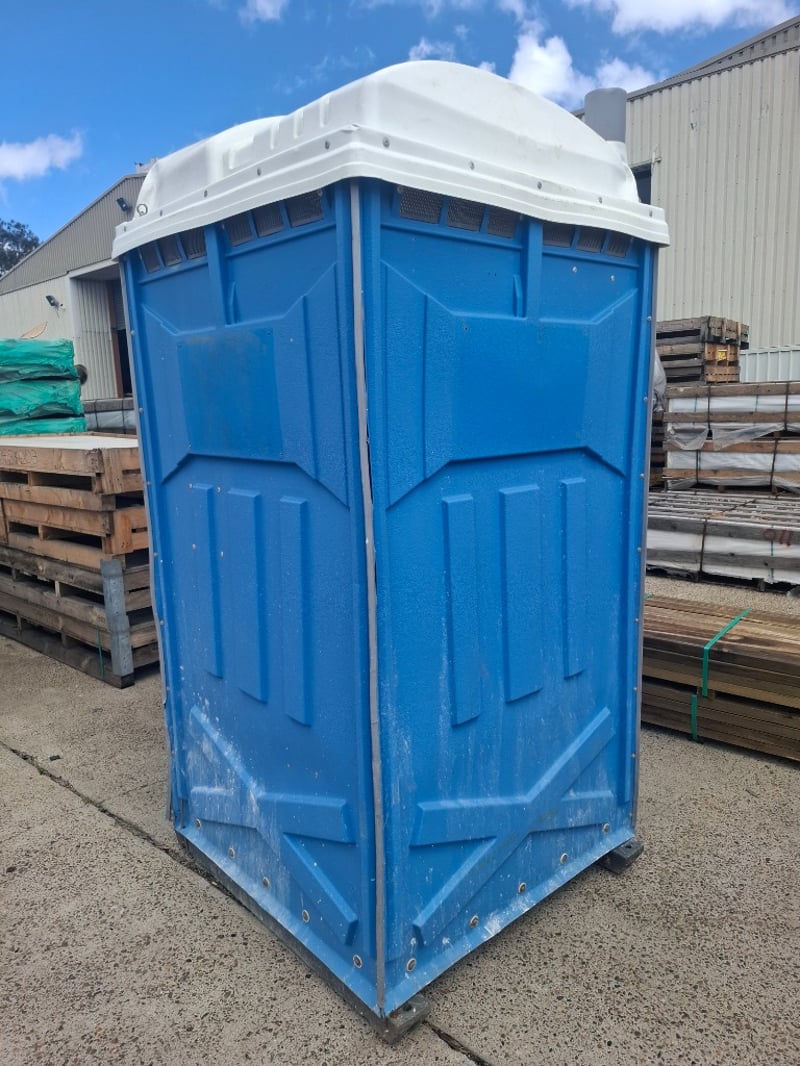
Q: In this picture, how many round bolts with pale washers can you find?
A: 10